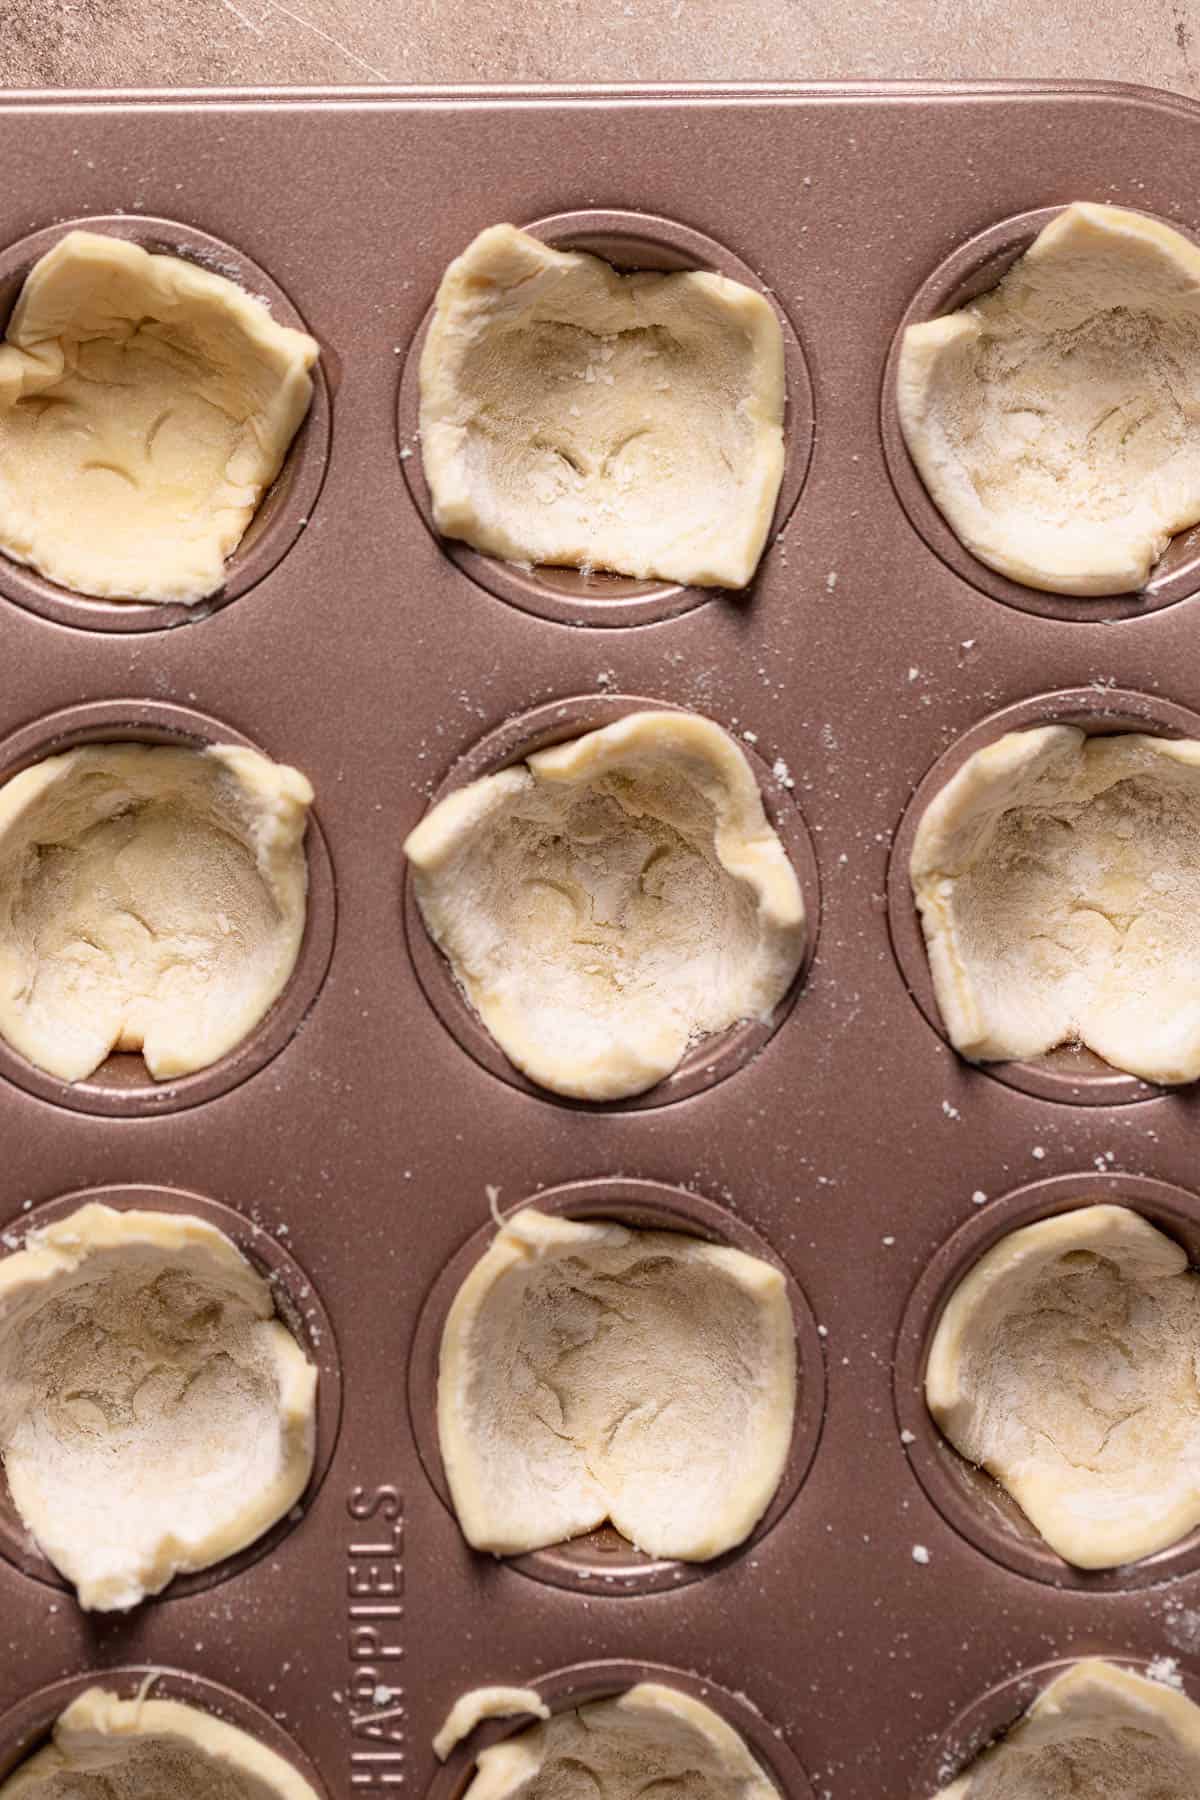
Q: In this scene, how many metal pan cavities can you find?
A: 12